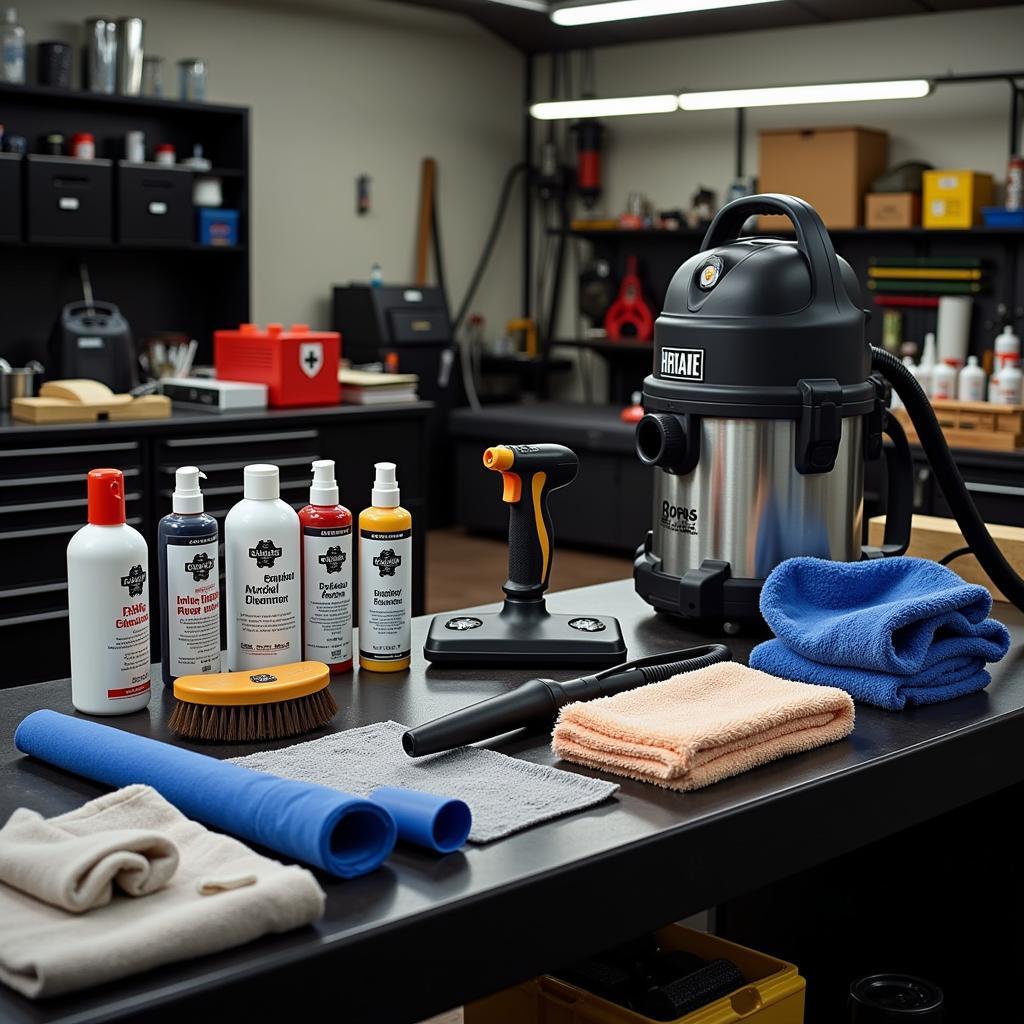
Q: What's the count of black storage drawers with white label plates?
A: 2